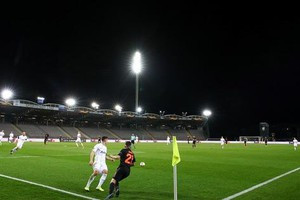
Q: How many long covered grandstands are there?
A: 1